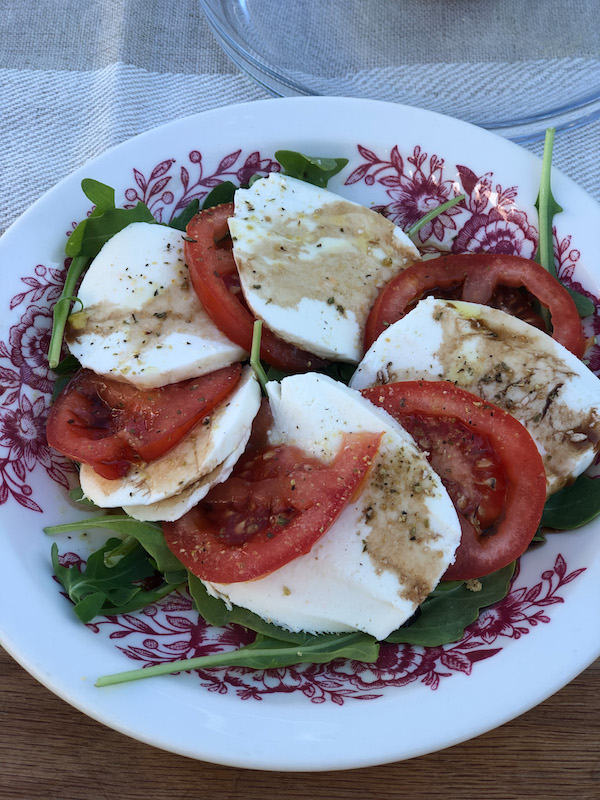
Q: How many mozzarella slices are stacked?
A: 2